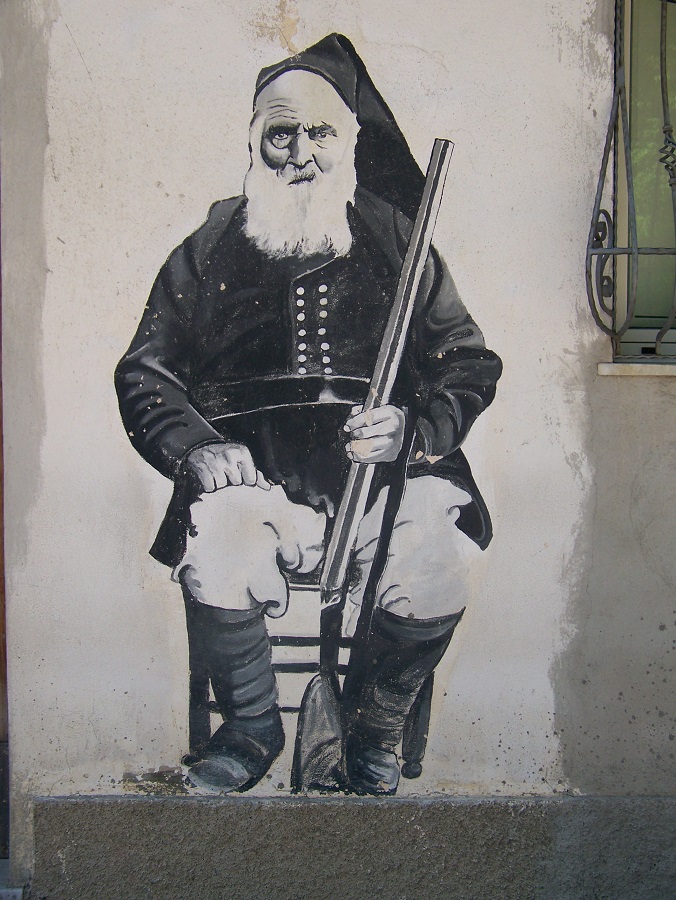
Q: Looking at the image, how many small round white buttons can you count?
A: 14